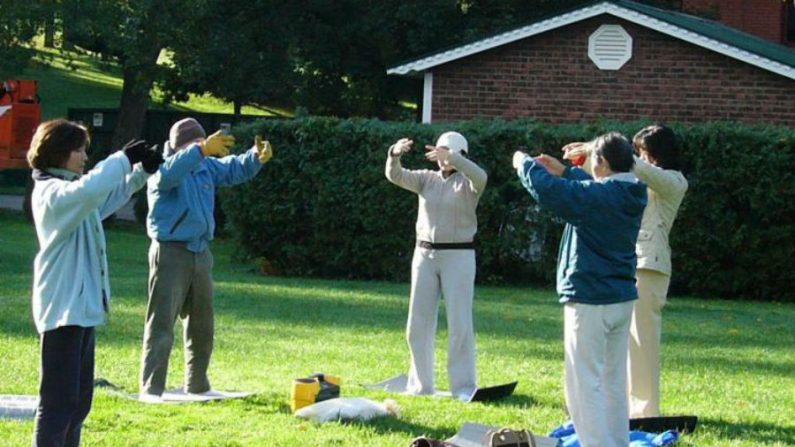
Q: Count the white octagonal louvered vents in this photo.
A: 1